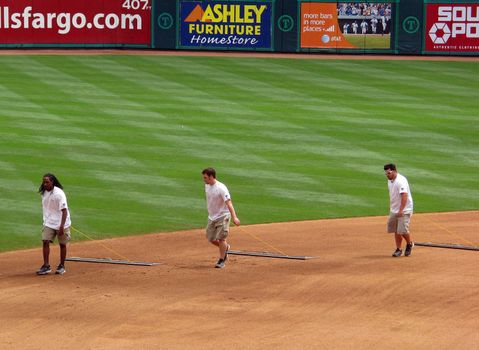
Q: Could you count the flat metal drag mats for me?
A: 3